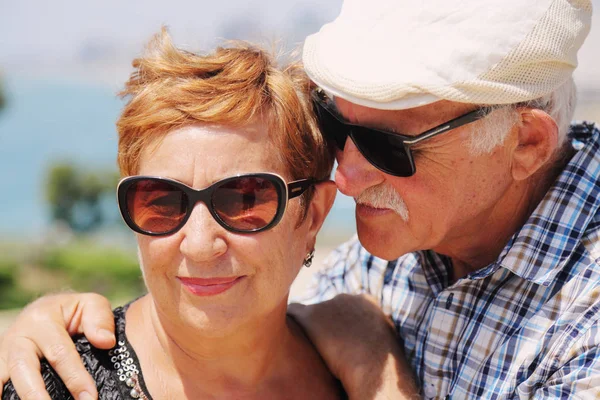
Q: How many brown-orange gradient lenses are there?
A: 2